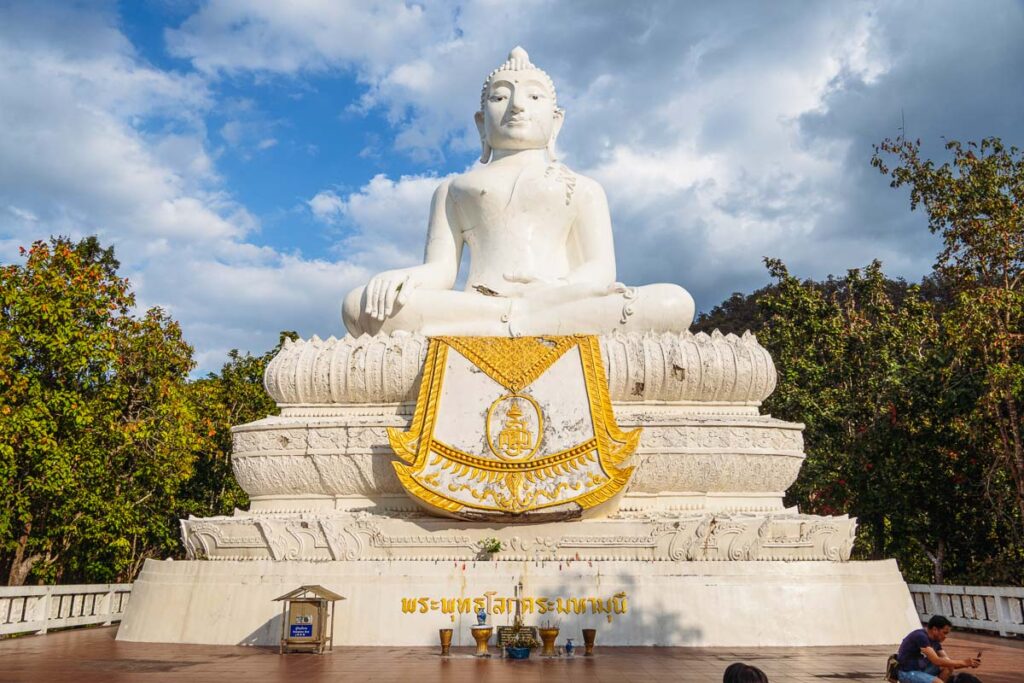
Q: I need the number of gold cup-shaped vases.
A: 4